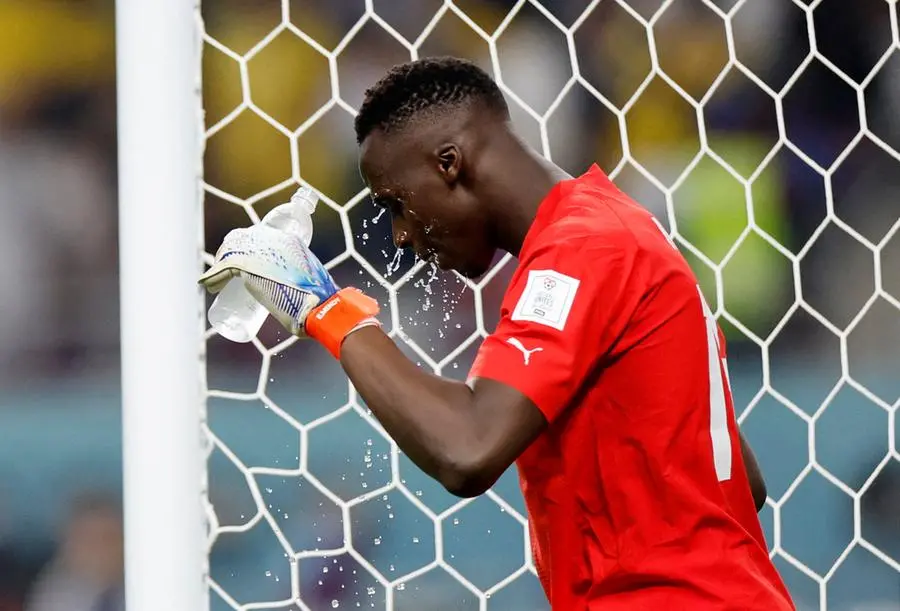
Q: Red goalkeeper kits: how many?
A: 1